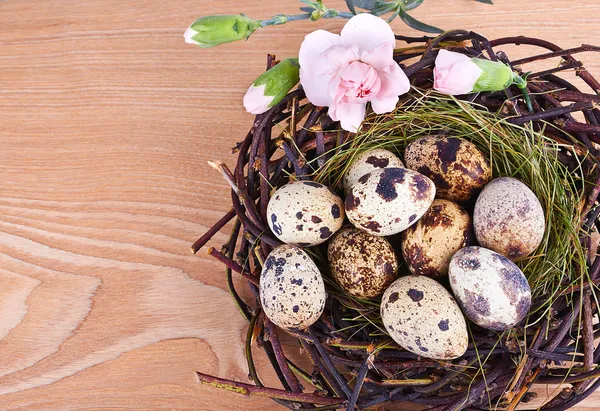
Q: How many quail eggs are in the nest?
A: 10